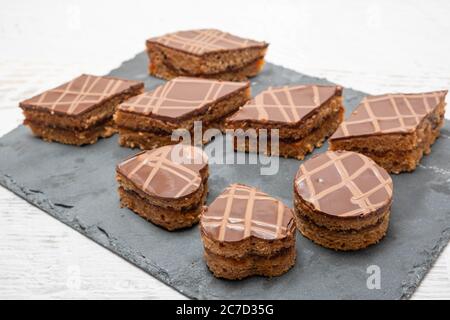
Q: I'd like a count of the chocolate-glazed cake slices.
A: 8